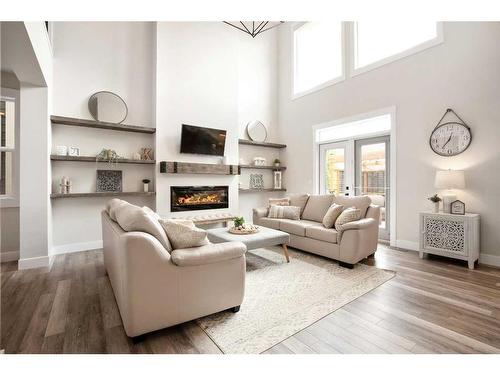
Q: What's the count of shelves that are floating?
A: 6